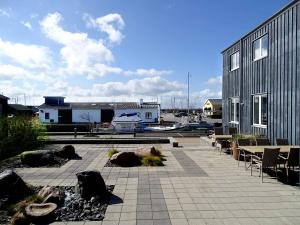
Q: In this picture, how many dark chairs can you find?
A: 7